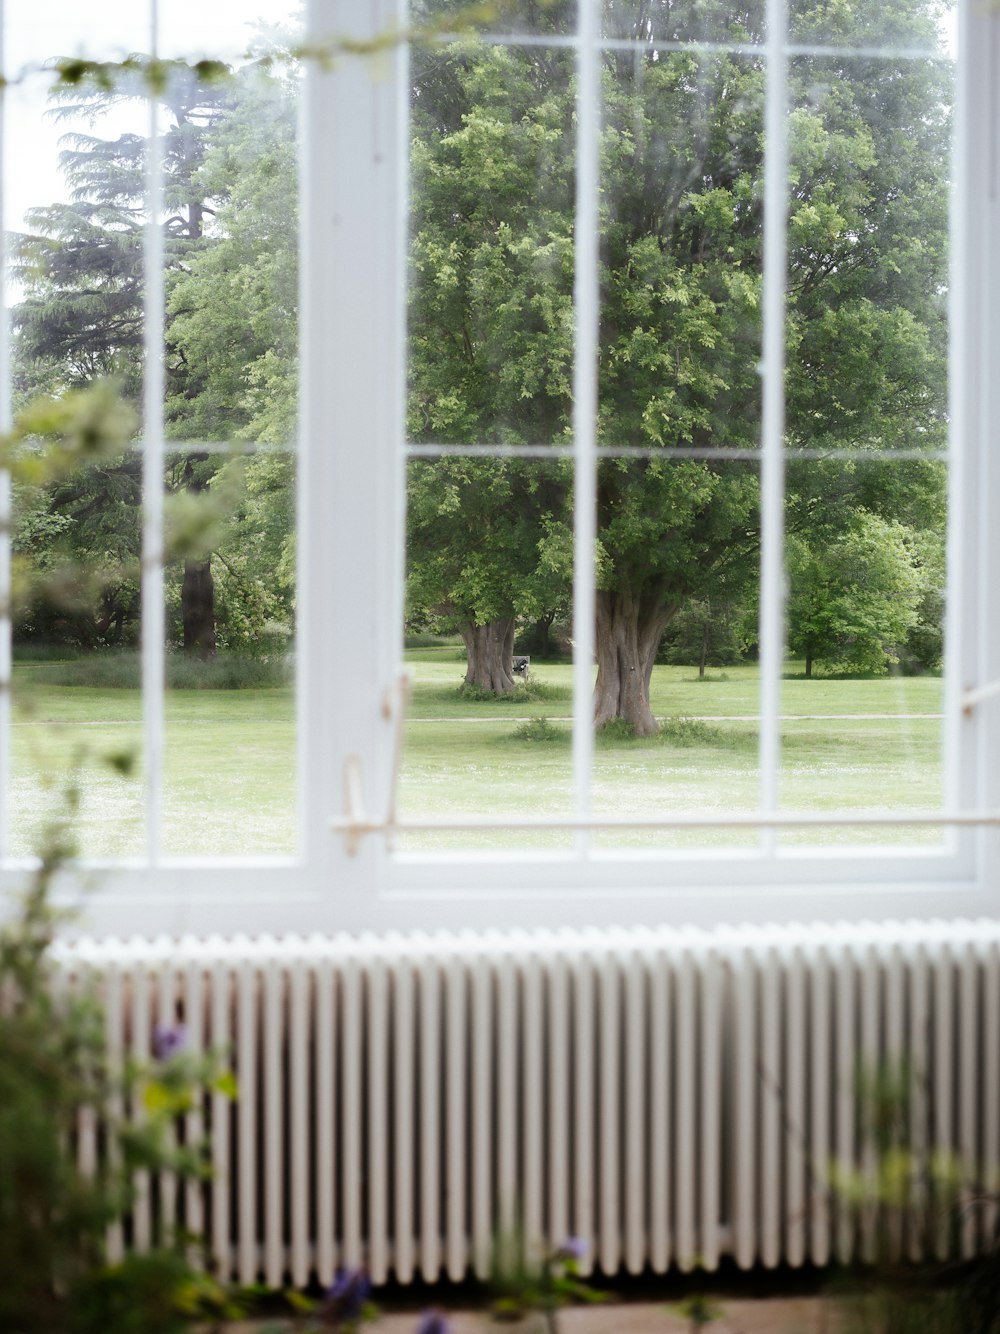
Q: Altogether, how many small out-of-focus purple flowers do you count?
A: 4